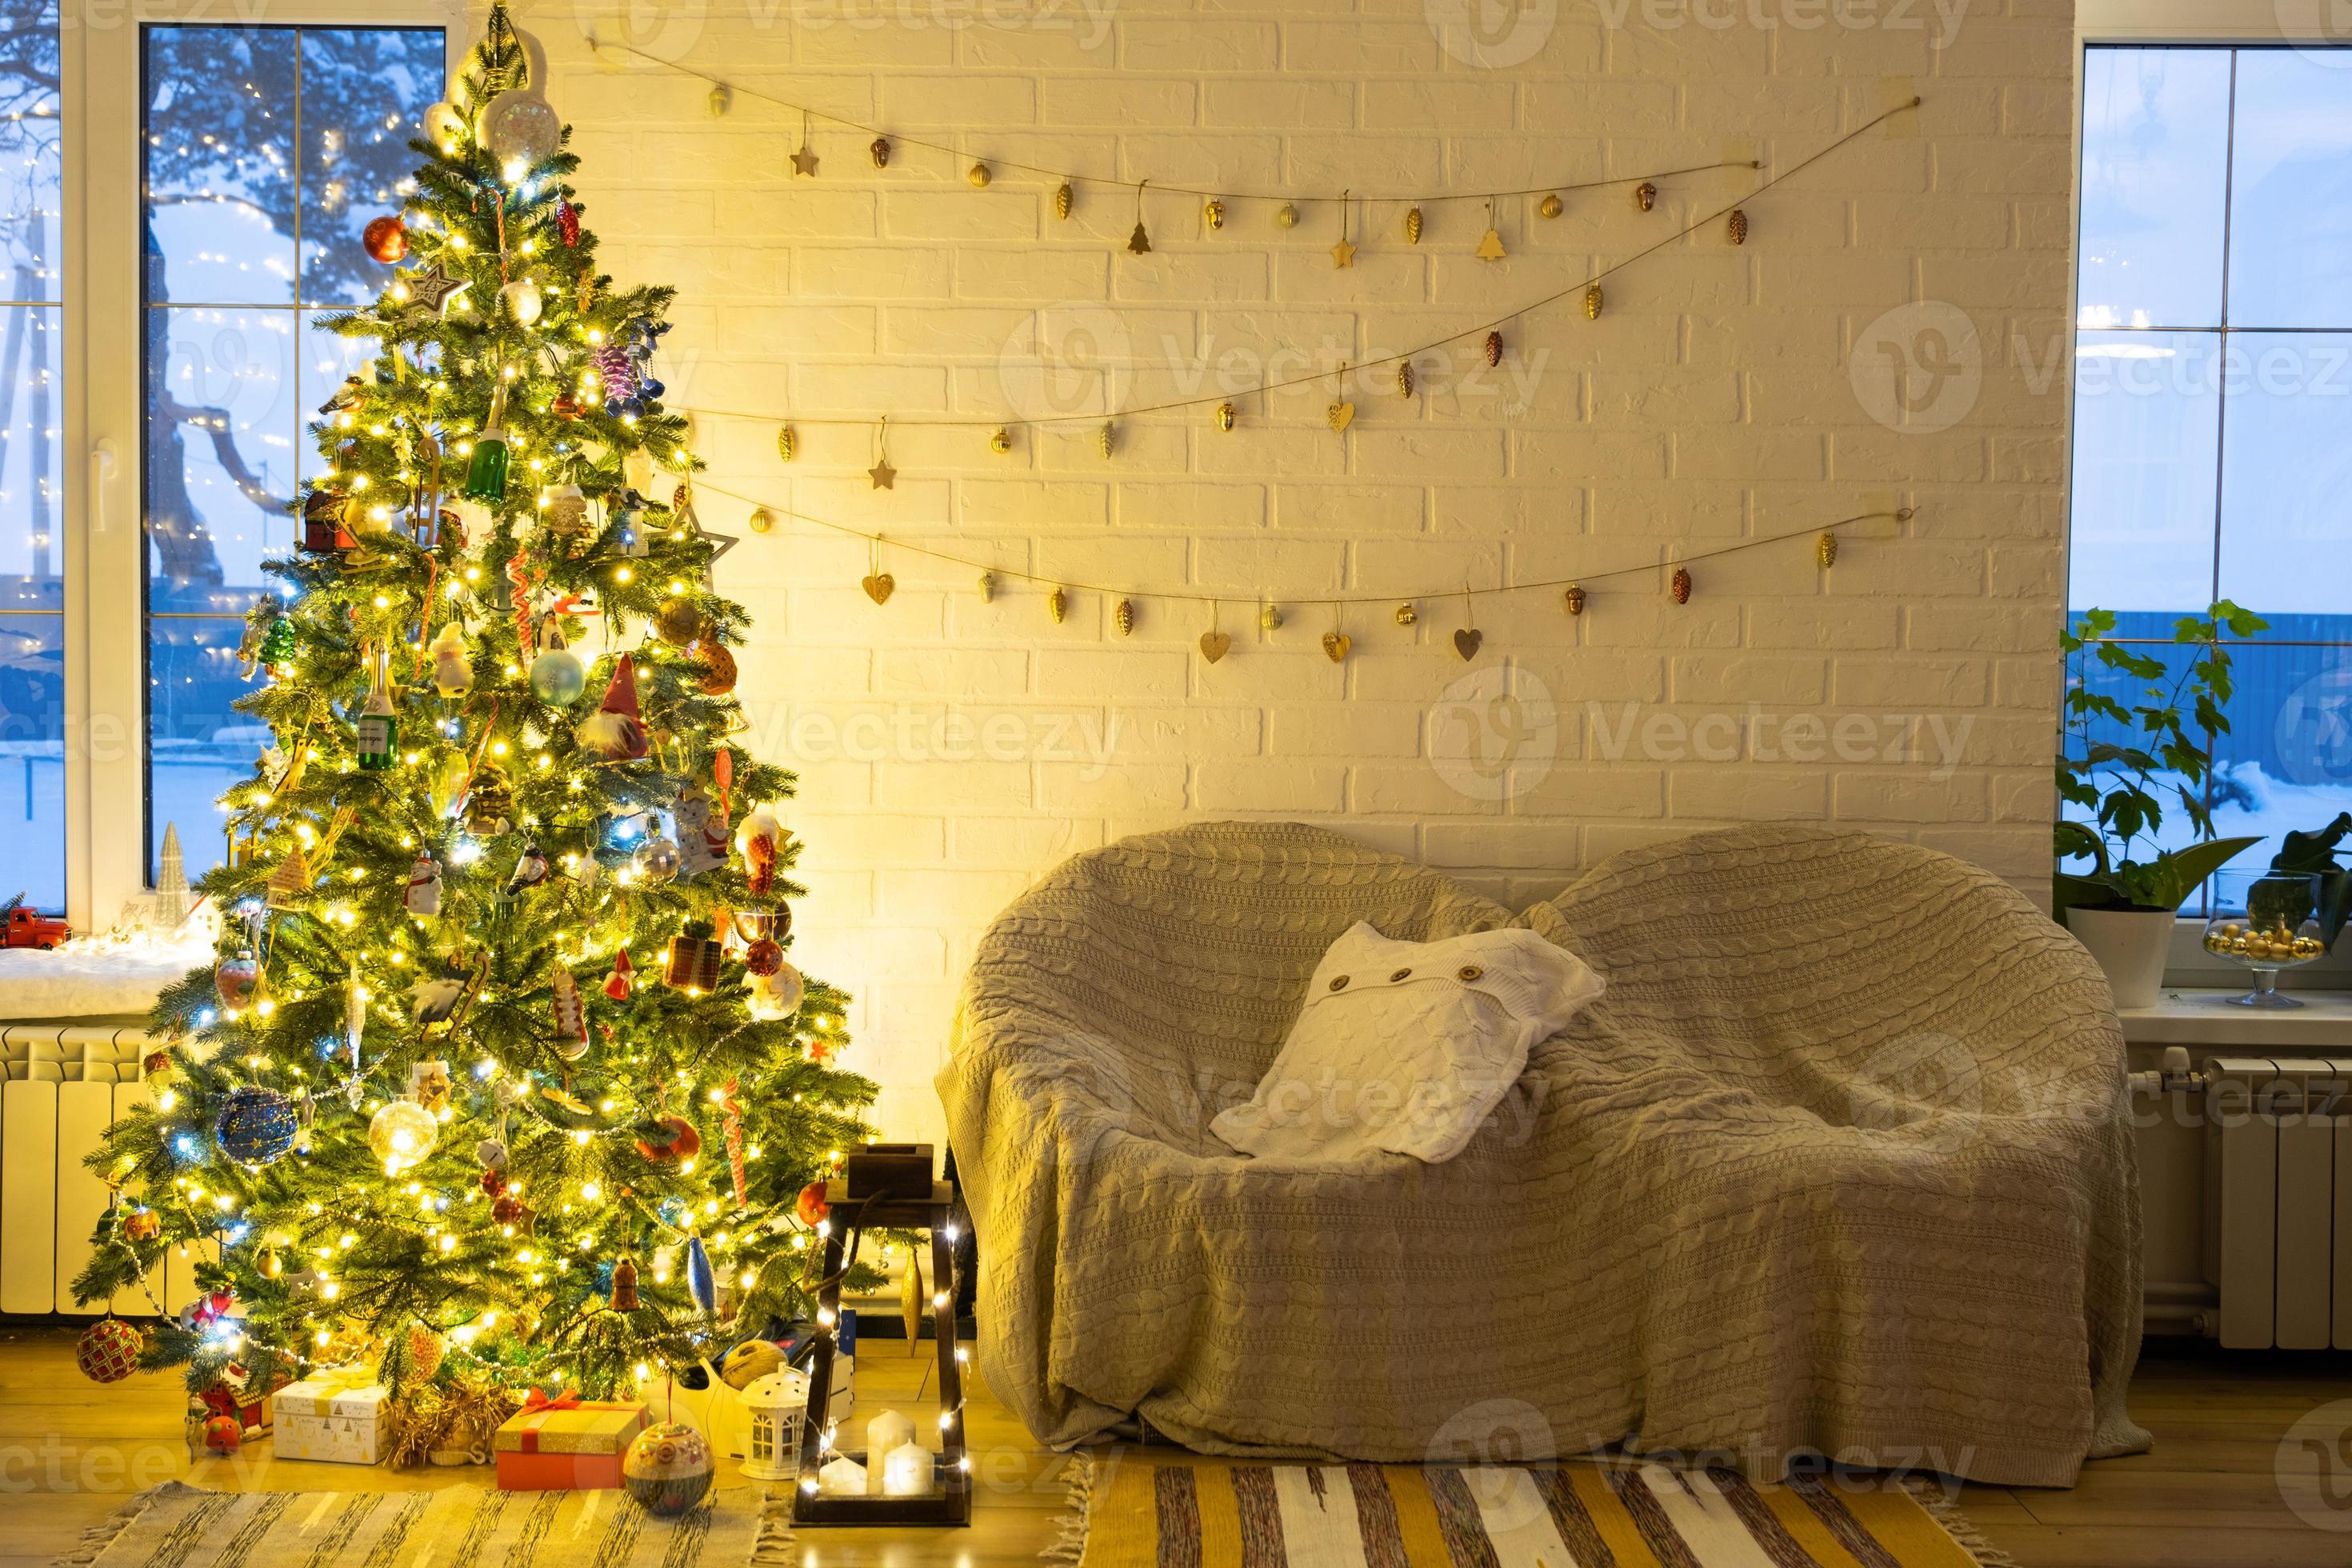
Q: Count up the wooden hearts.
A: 5